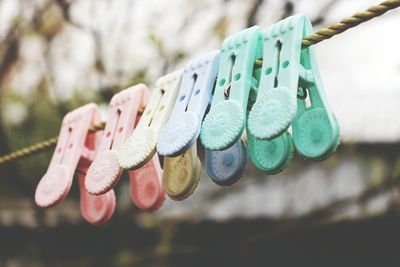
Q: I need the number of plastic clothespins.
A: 6